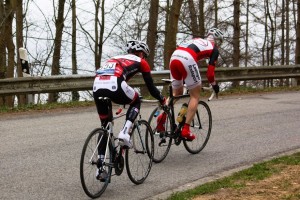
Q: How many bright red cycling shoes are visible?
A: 2